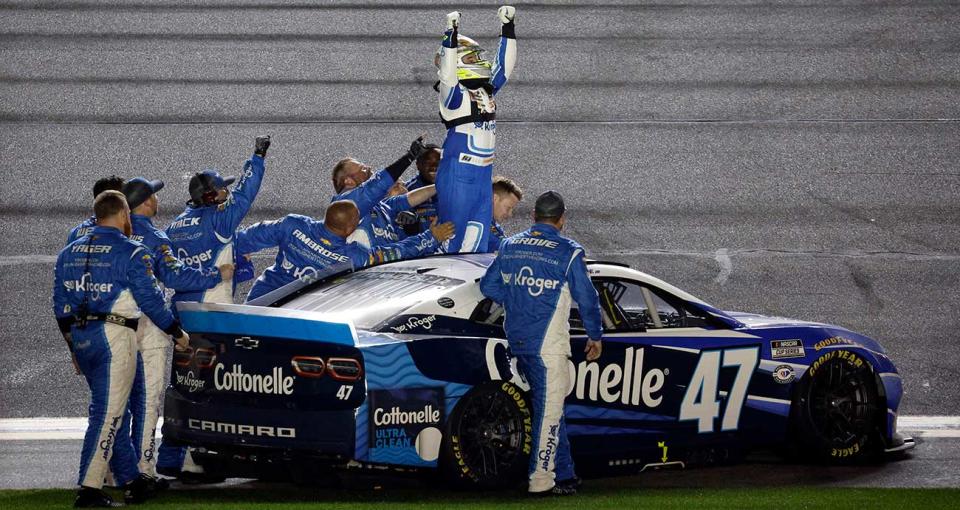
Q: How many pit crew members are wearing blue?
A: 9